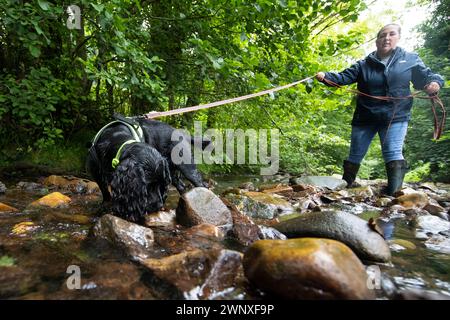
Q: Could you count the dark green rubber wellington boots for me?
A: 2